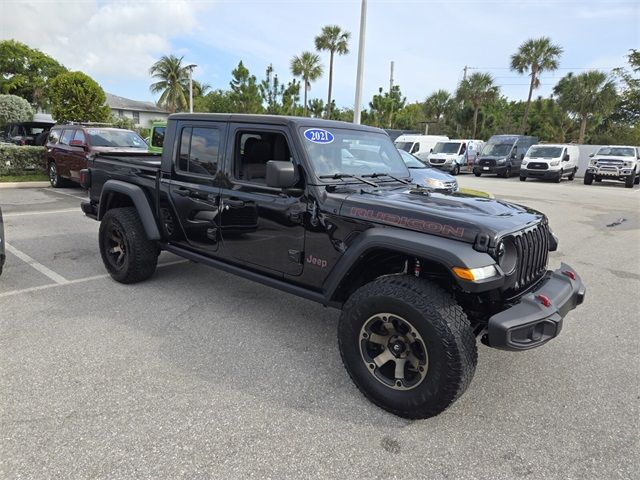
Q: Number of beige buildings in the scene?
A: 1